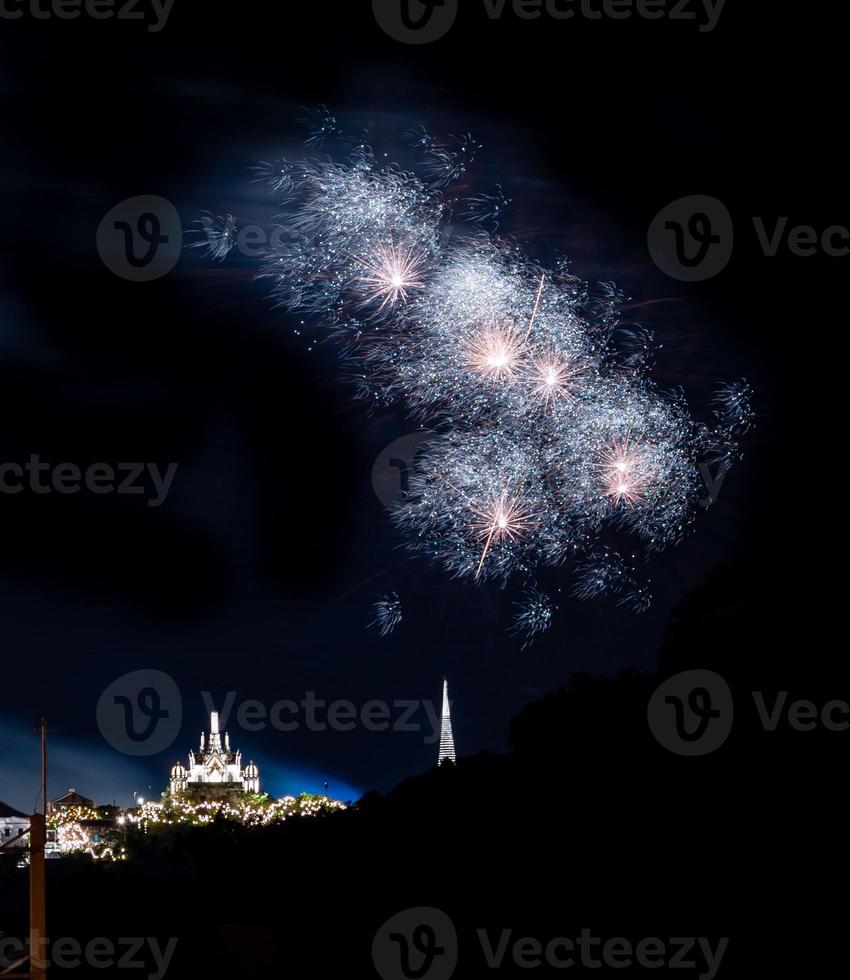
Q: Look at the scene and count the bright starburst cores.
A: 6